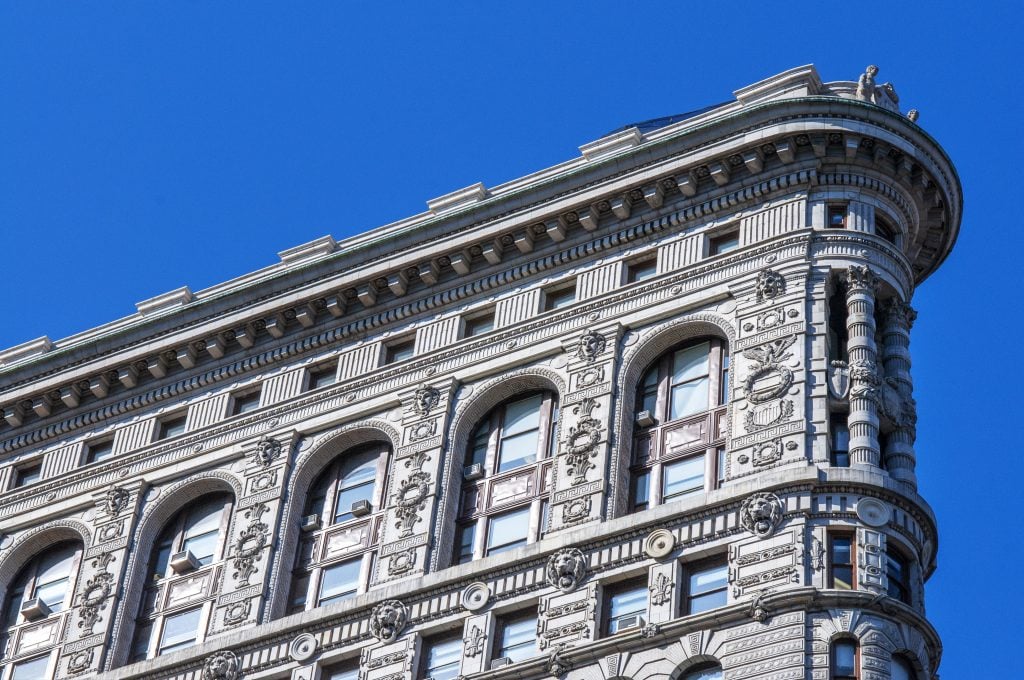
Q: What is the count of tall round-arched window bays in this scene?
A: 5